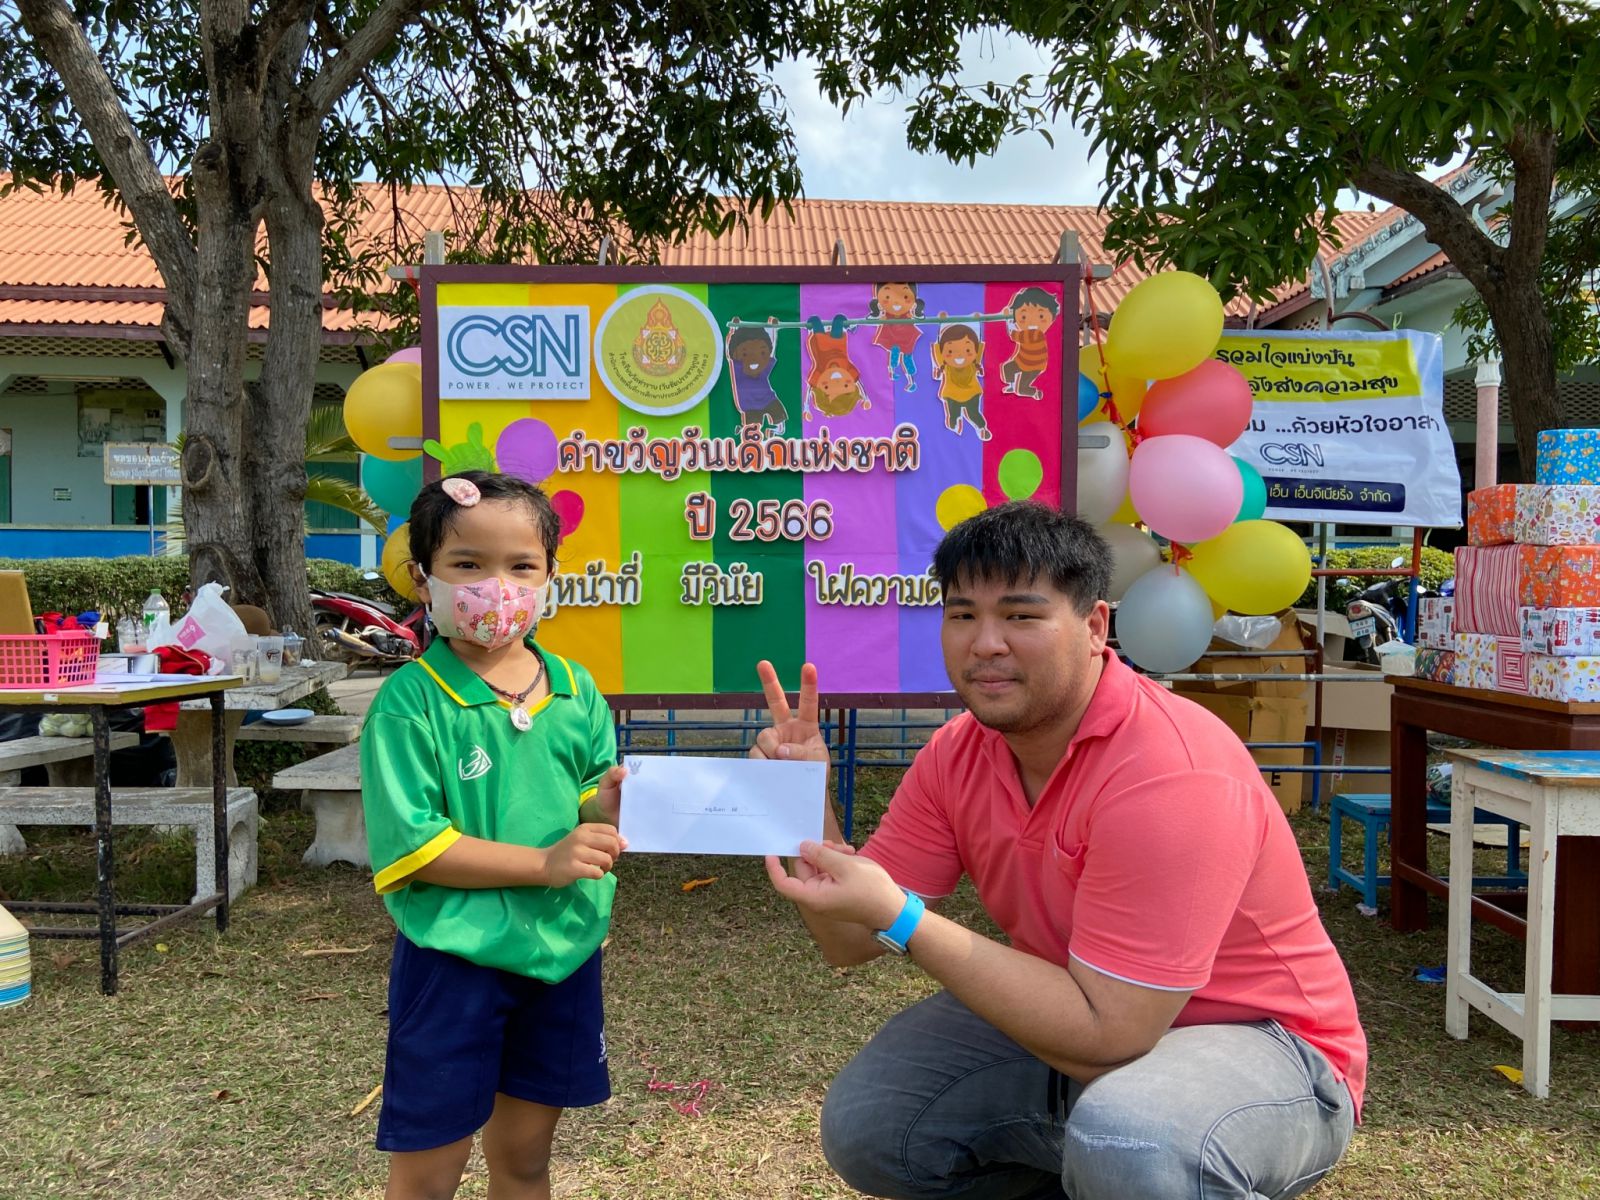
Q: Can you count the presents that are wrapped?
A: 11